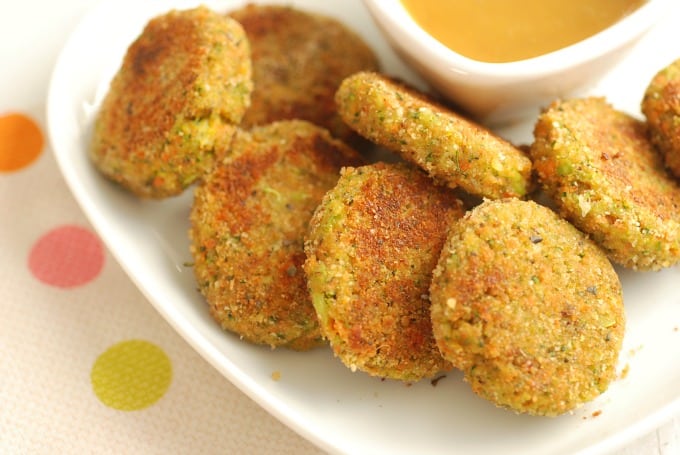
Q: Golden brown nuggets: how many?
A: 8